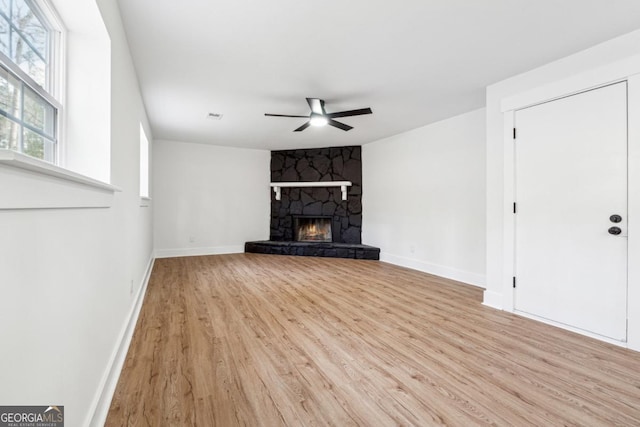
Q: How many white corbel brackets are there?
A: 2